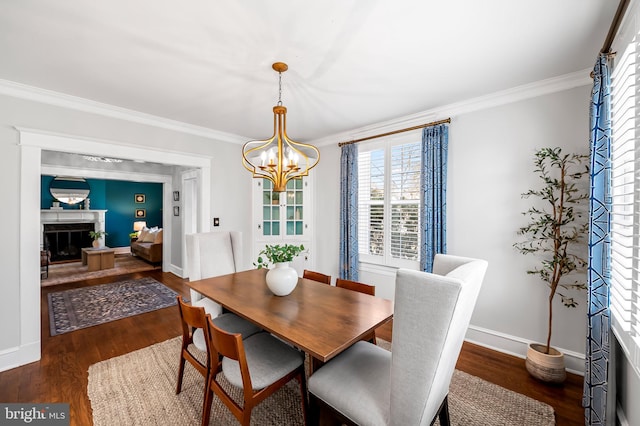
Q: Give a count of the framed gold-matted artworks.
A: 2